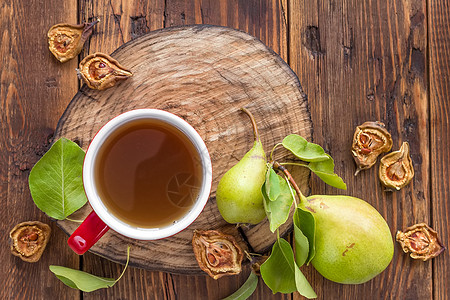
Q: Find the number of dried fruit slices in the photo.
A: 7